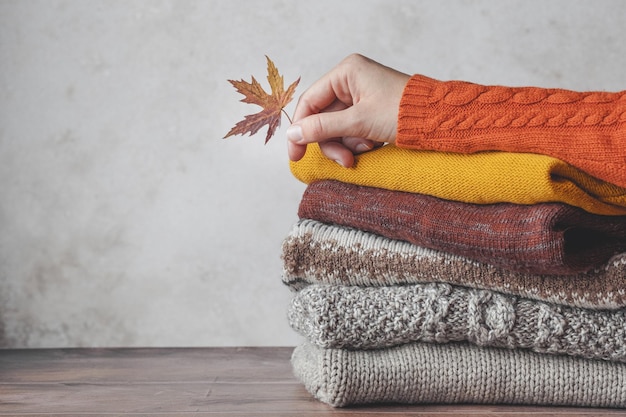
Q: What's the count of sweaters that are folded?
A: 5